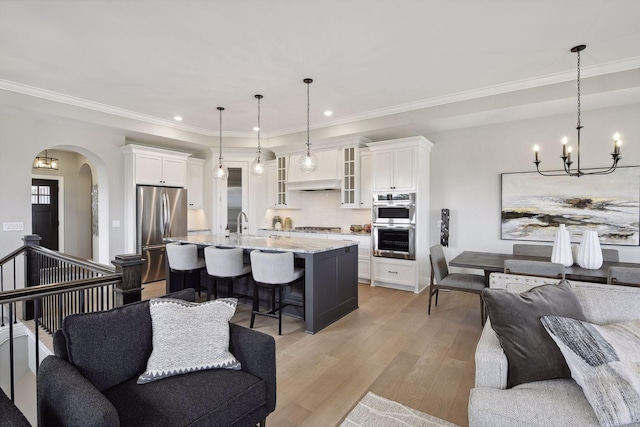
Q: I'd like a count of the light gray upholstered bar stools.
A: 3